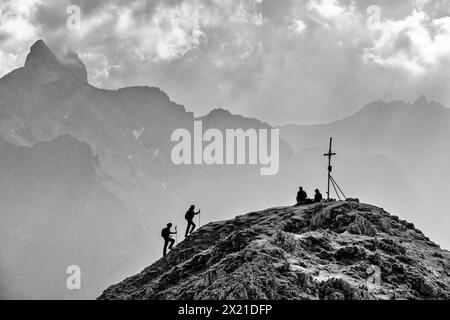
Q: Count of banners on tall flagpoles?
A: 0